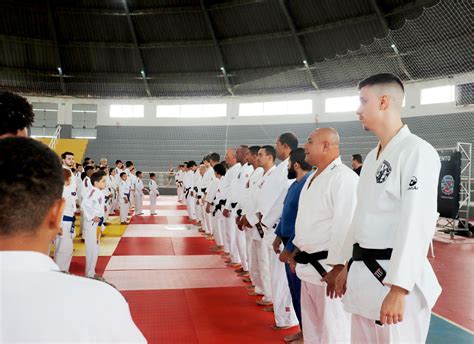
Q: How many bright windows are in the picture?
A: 5